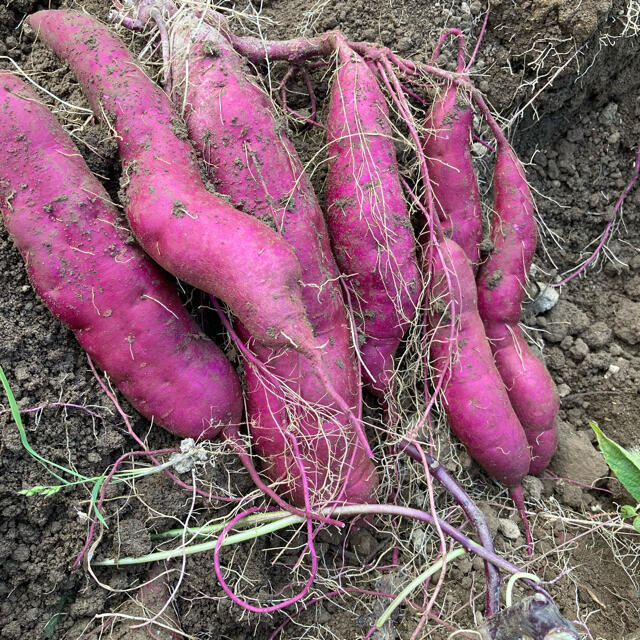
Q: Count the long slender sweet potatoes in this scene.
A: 7